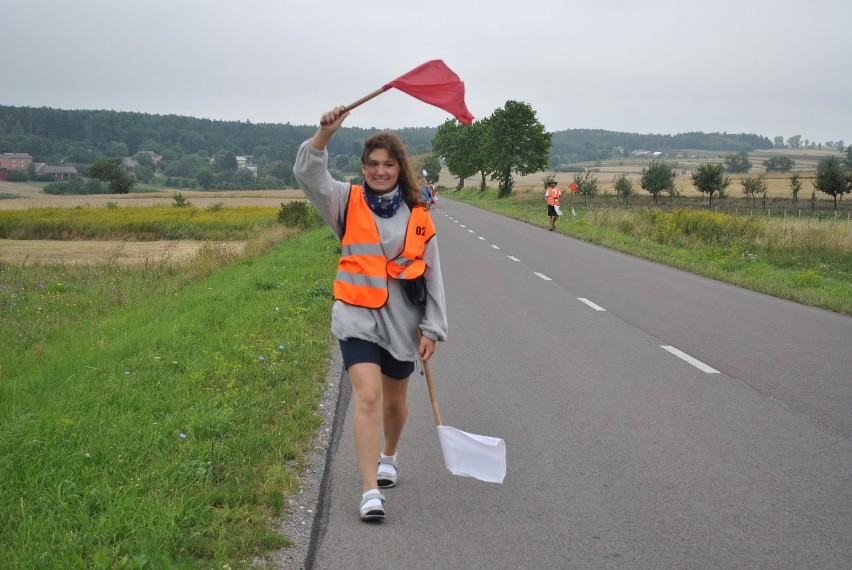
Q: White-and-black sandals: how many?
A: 2